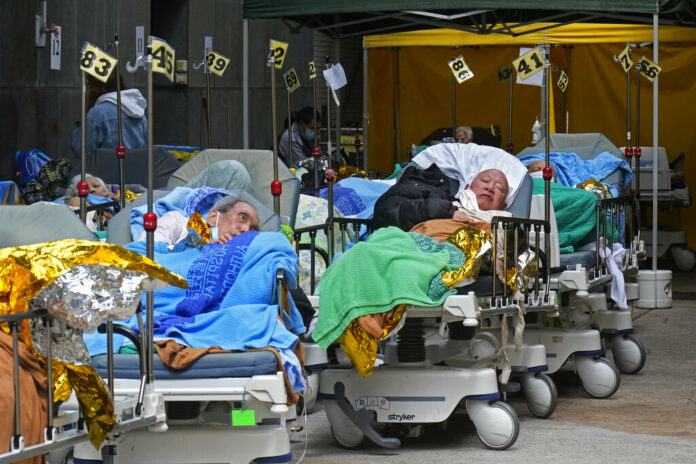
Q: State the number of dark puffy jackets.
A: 1